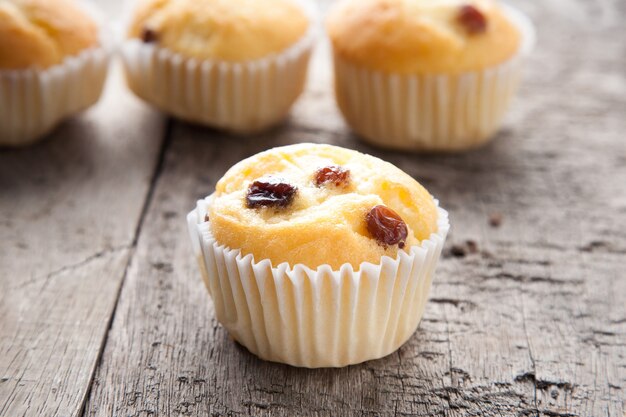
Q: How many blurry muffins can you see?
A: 3